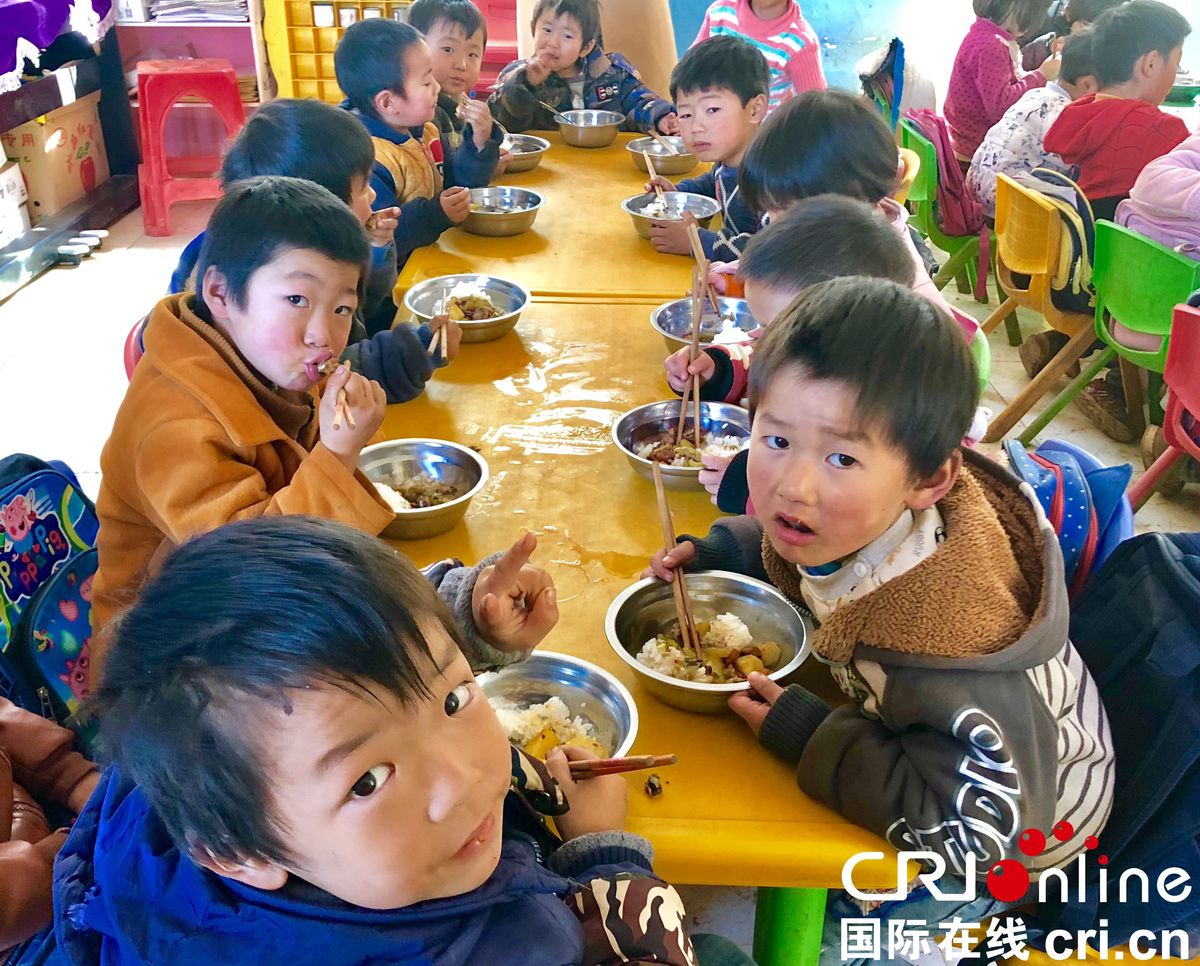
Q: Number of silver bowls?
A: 11